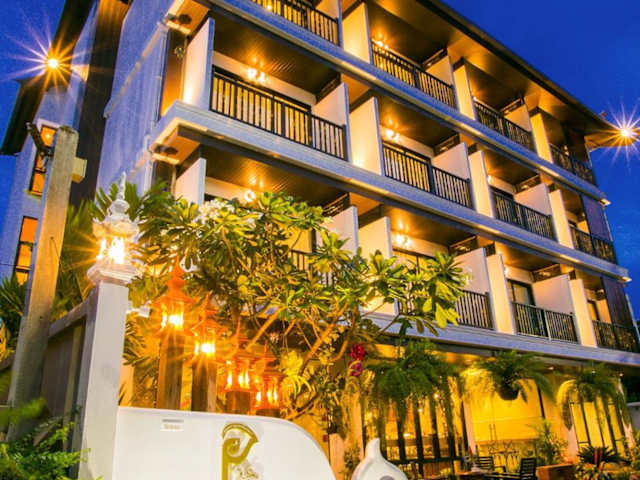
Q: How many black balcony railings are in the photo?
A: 12